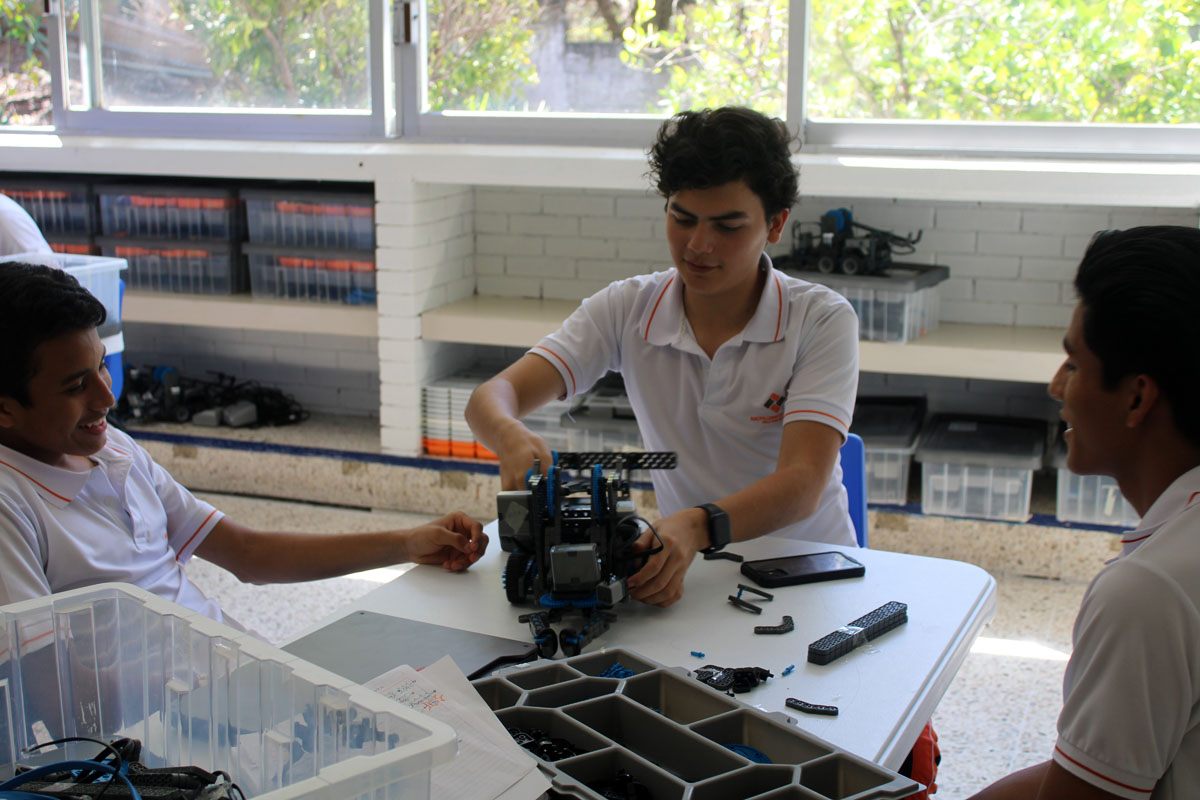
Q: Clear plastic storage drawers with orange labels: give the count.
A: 6